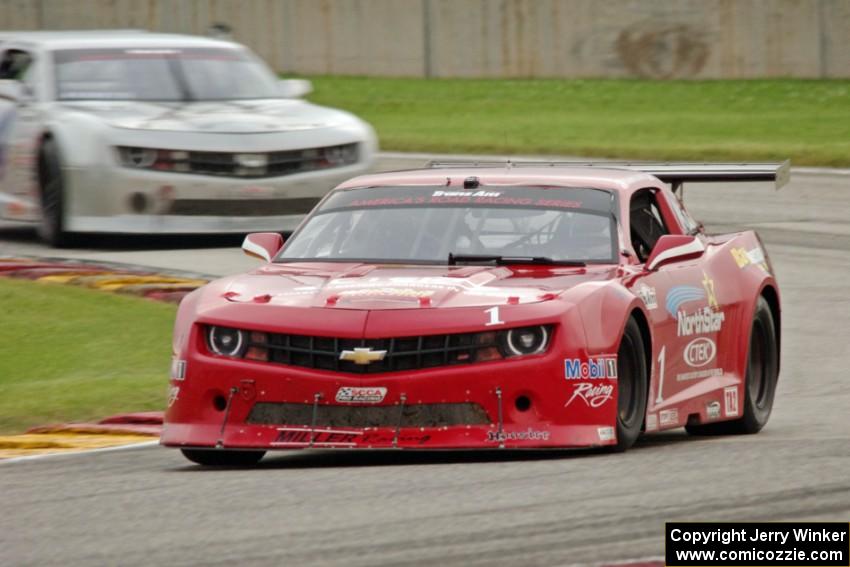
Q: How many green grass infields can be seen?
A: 2